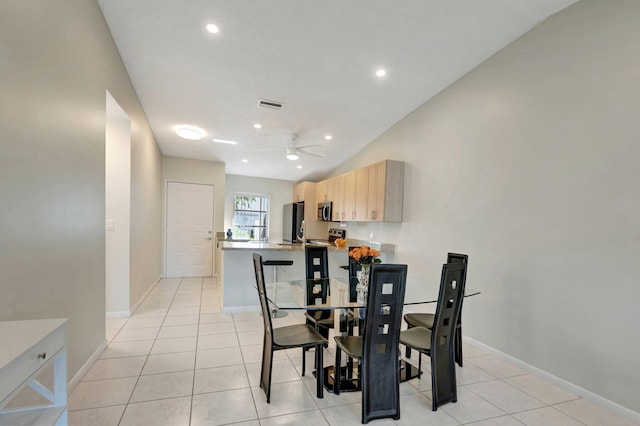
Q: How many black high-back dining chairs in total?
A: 6